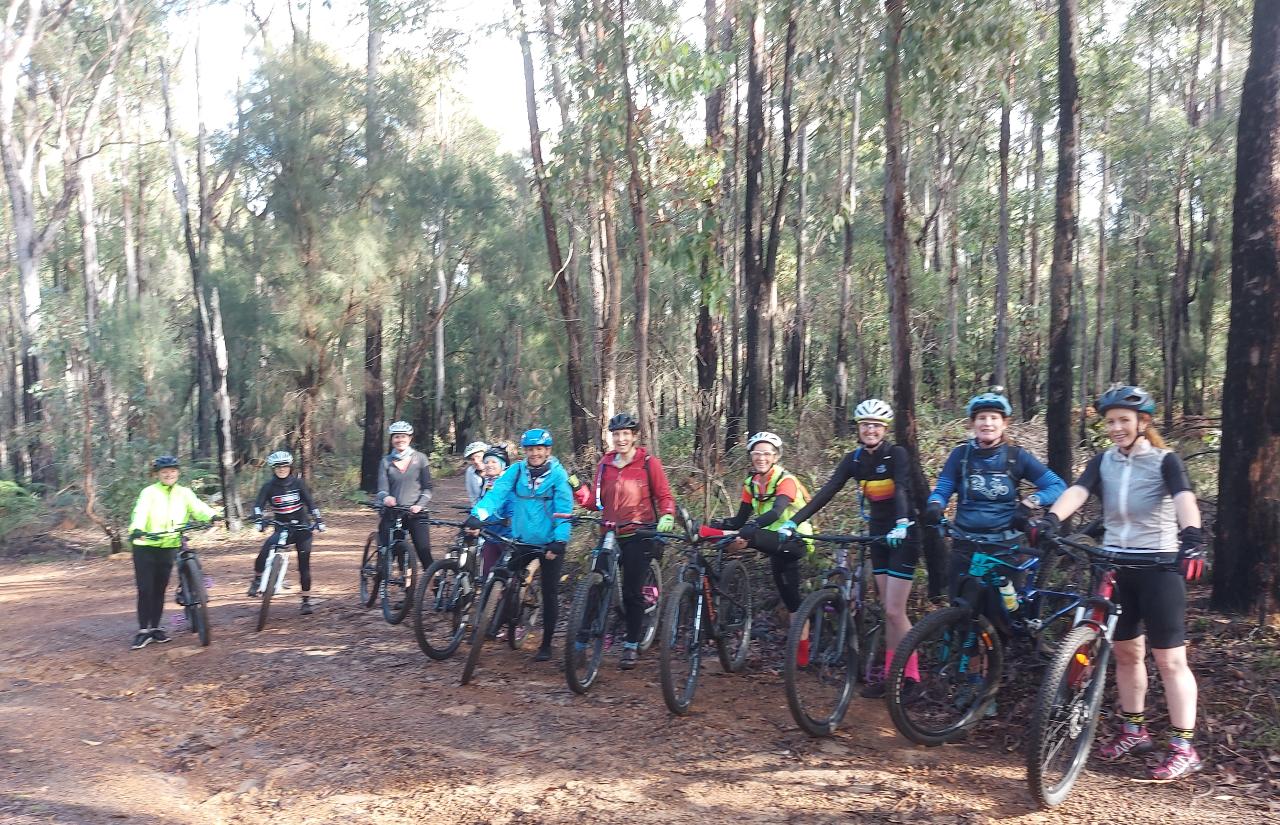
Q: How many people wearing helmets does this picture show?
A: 11